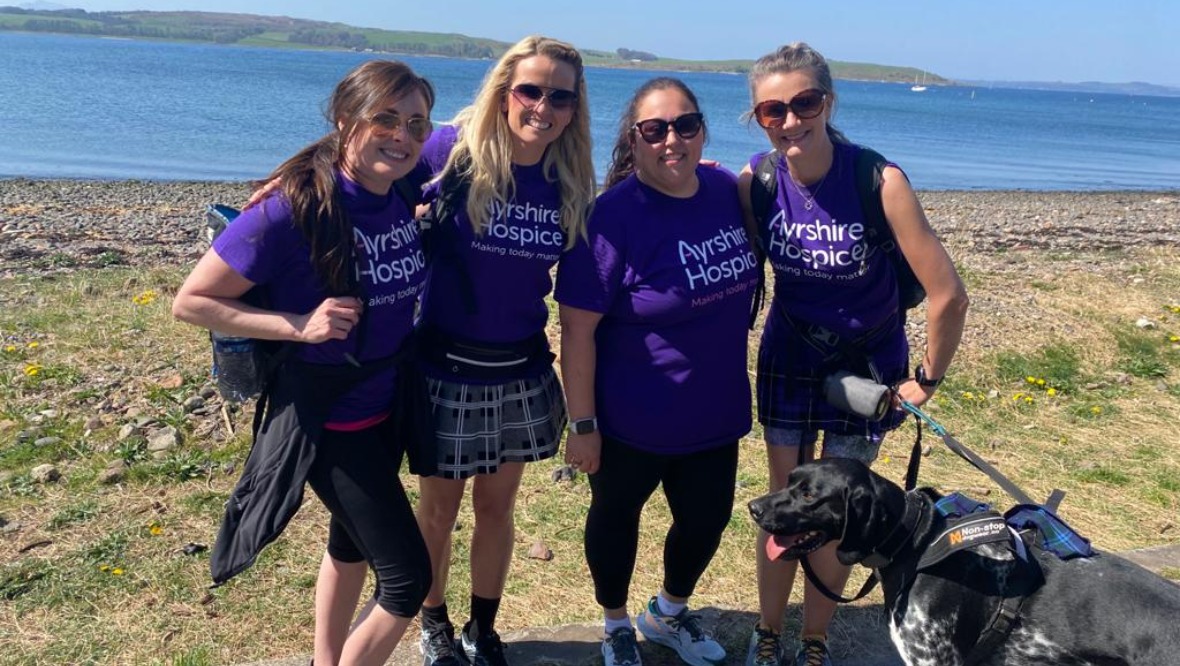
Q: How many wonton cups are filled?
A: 0